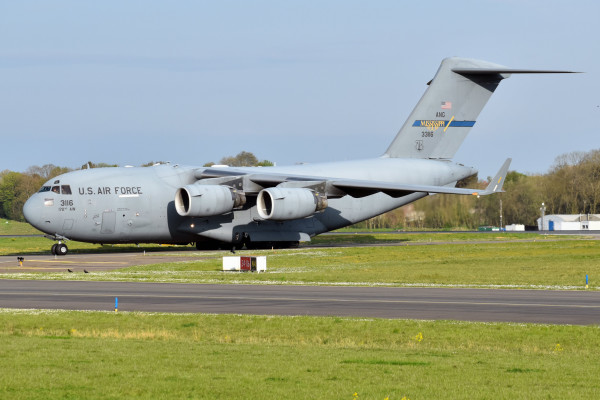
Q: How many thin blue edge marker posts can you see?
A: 2